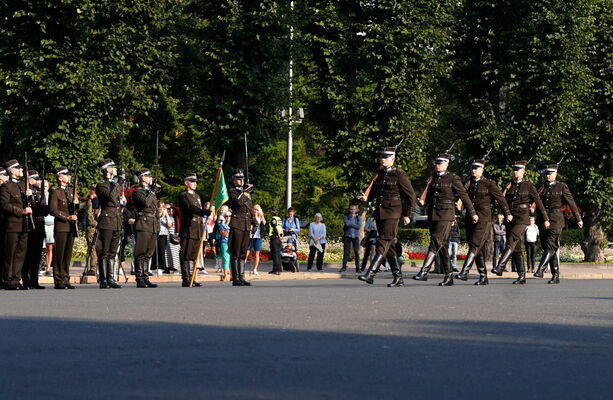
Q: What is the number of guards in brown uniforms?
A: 13